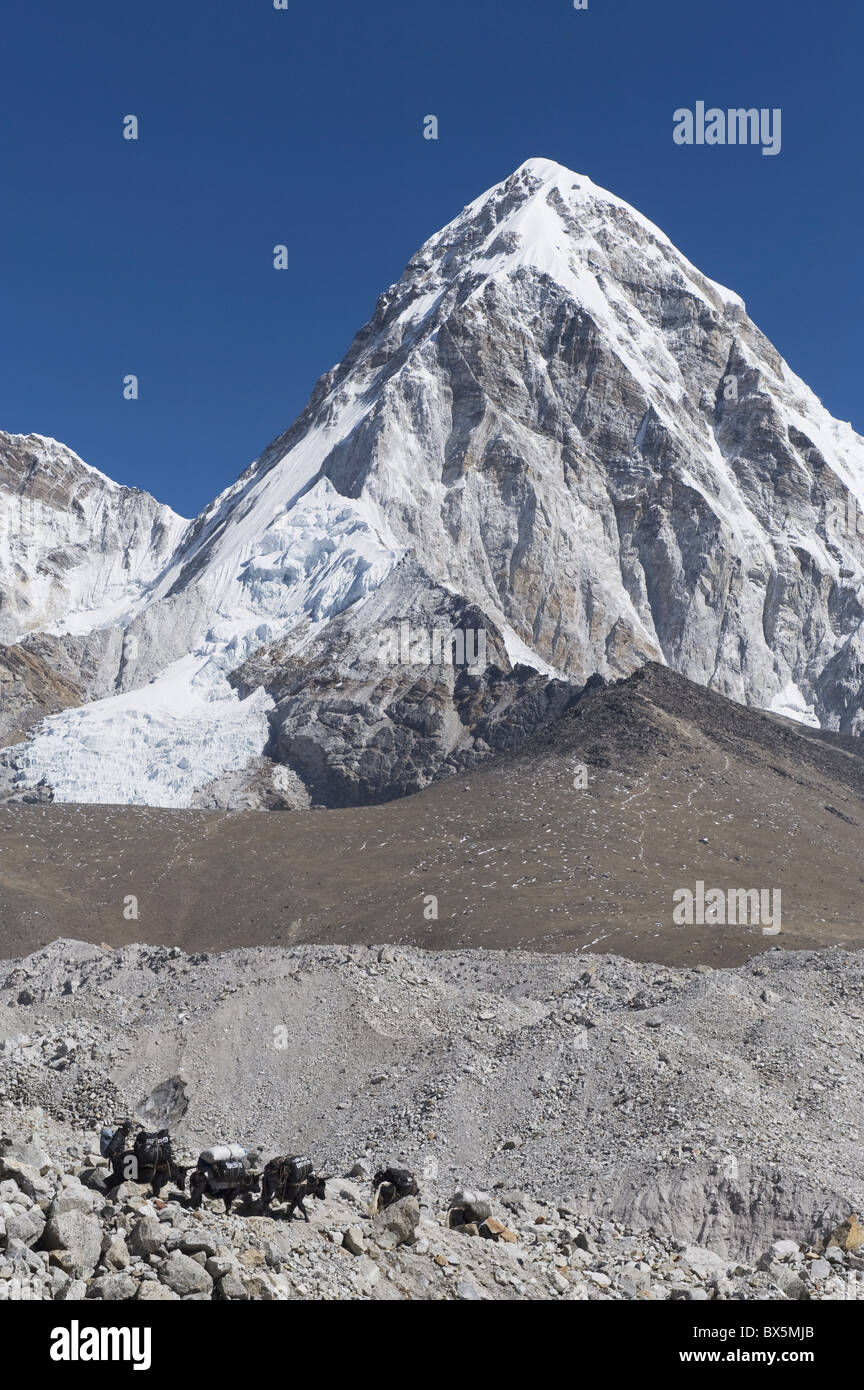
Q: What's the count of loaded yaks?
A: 5